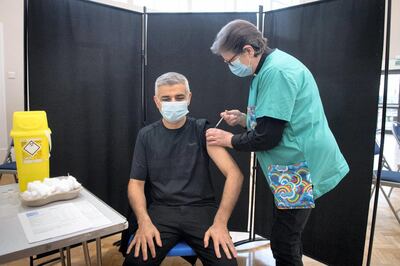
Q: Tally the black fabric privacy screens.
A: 3